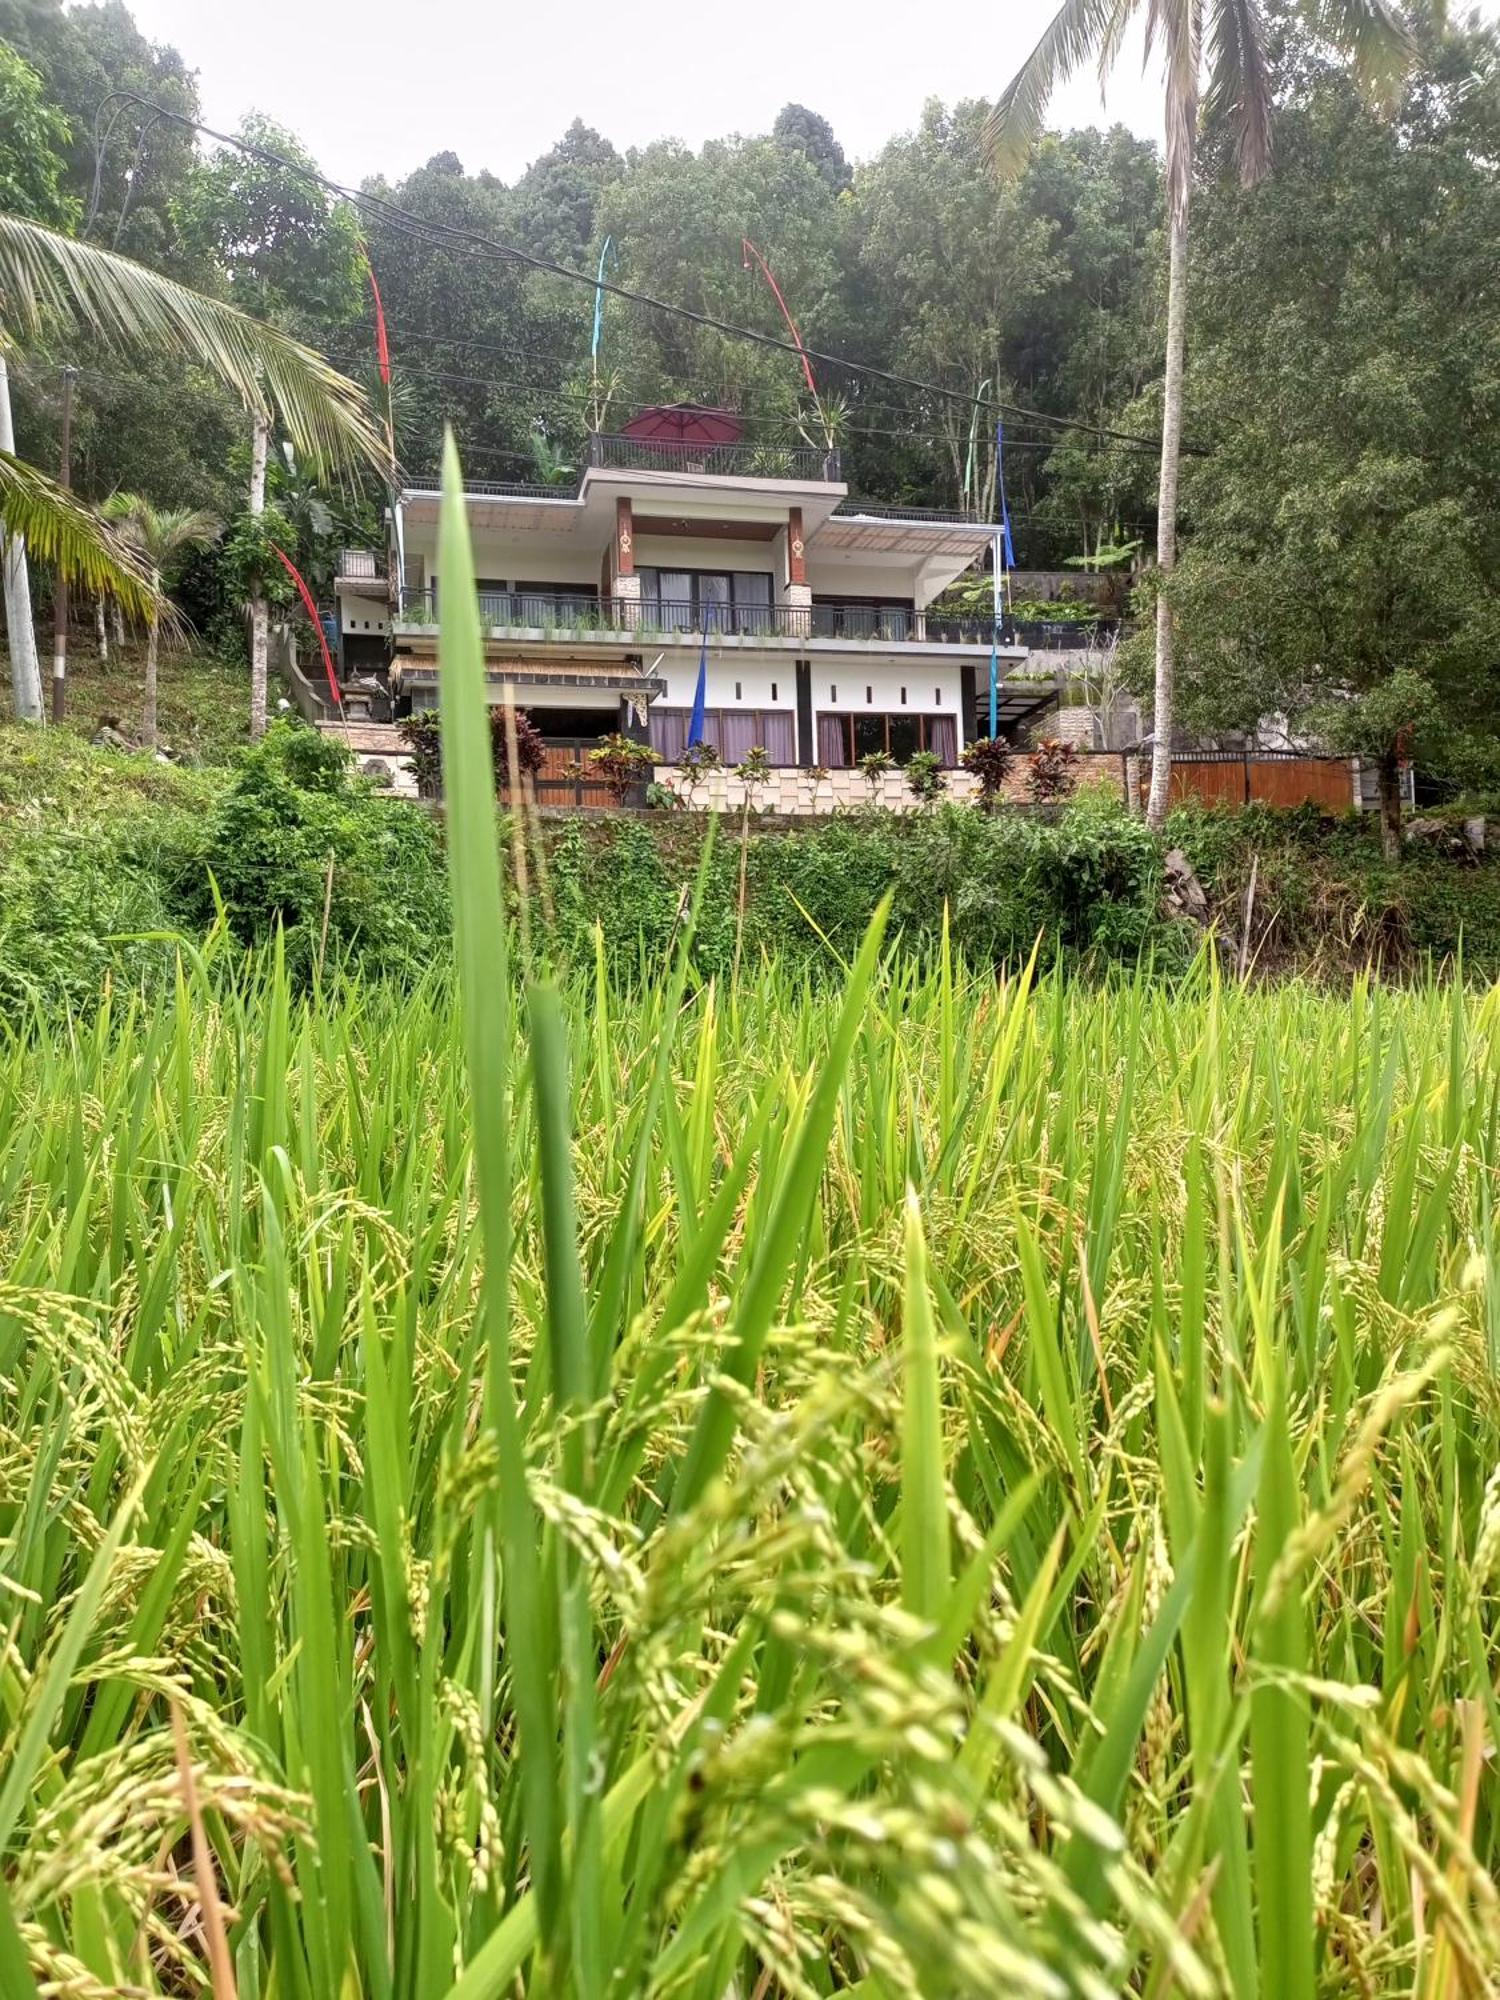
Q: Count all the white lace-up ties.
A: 0